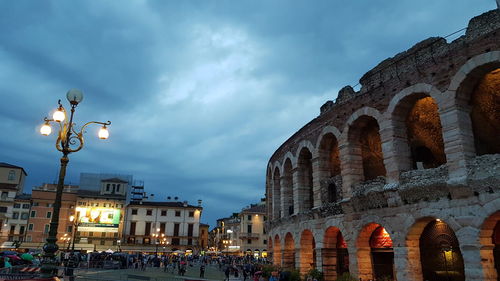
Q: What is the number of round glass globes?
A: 4